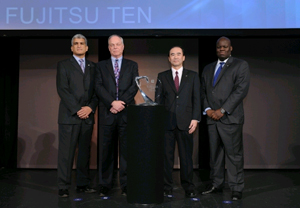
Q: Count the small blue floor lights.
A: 5